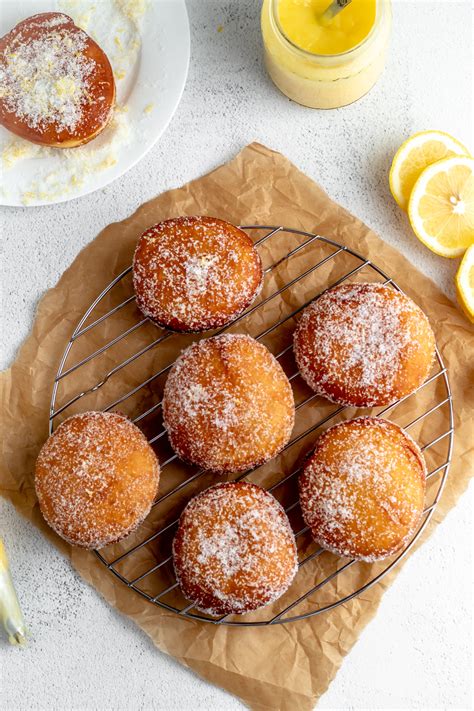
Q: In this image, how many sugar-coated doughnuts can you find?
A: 7